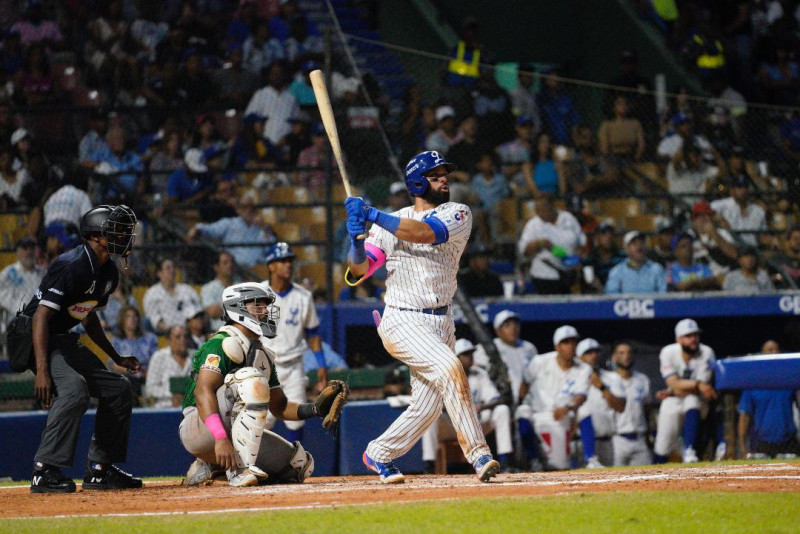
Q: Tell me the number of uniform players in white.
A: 8